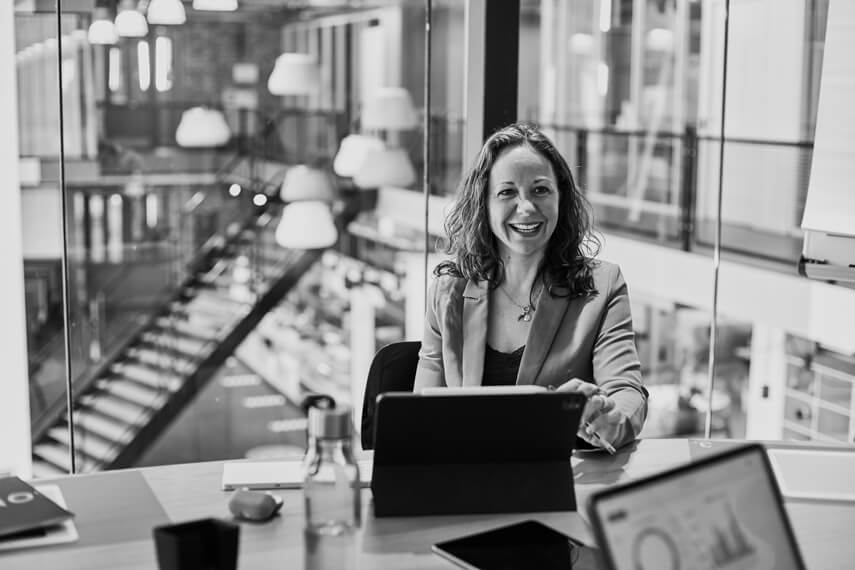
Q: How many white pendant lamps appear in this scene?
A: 11